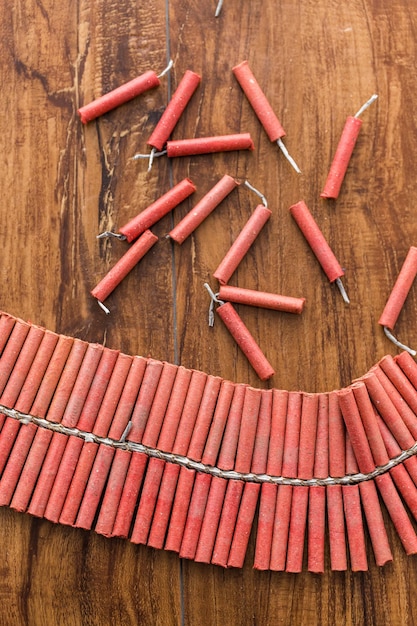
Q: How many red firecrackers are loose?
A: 13